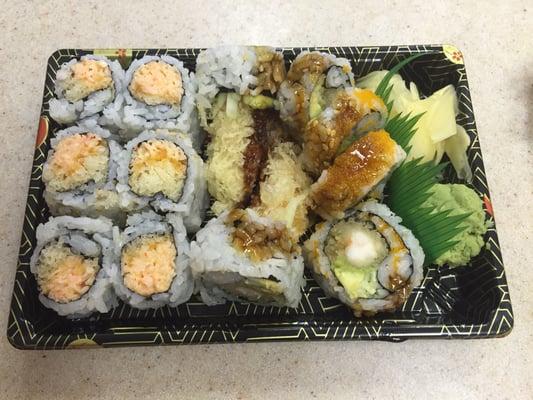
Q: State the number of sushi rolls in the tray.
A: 12